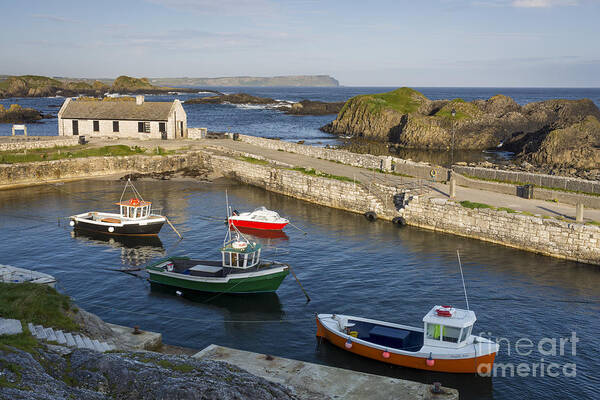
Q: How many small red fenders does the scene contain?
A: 3